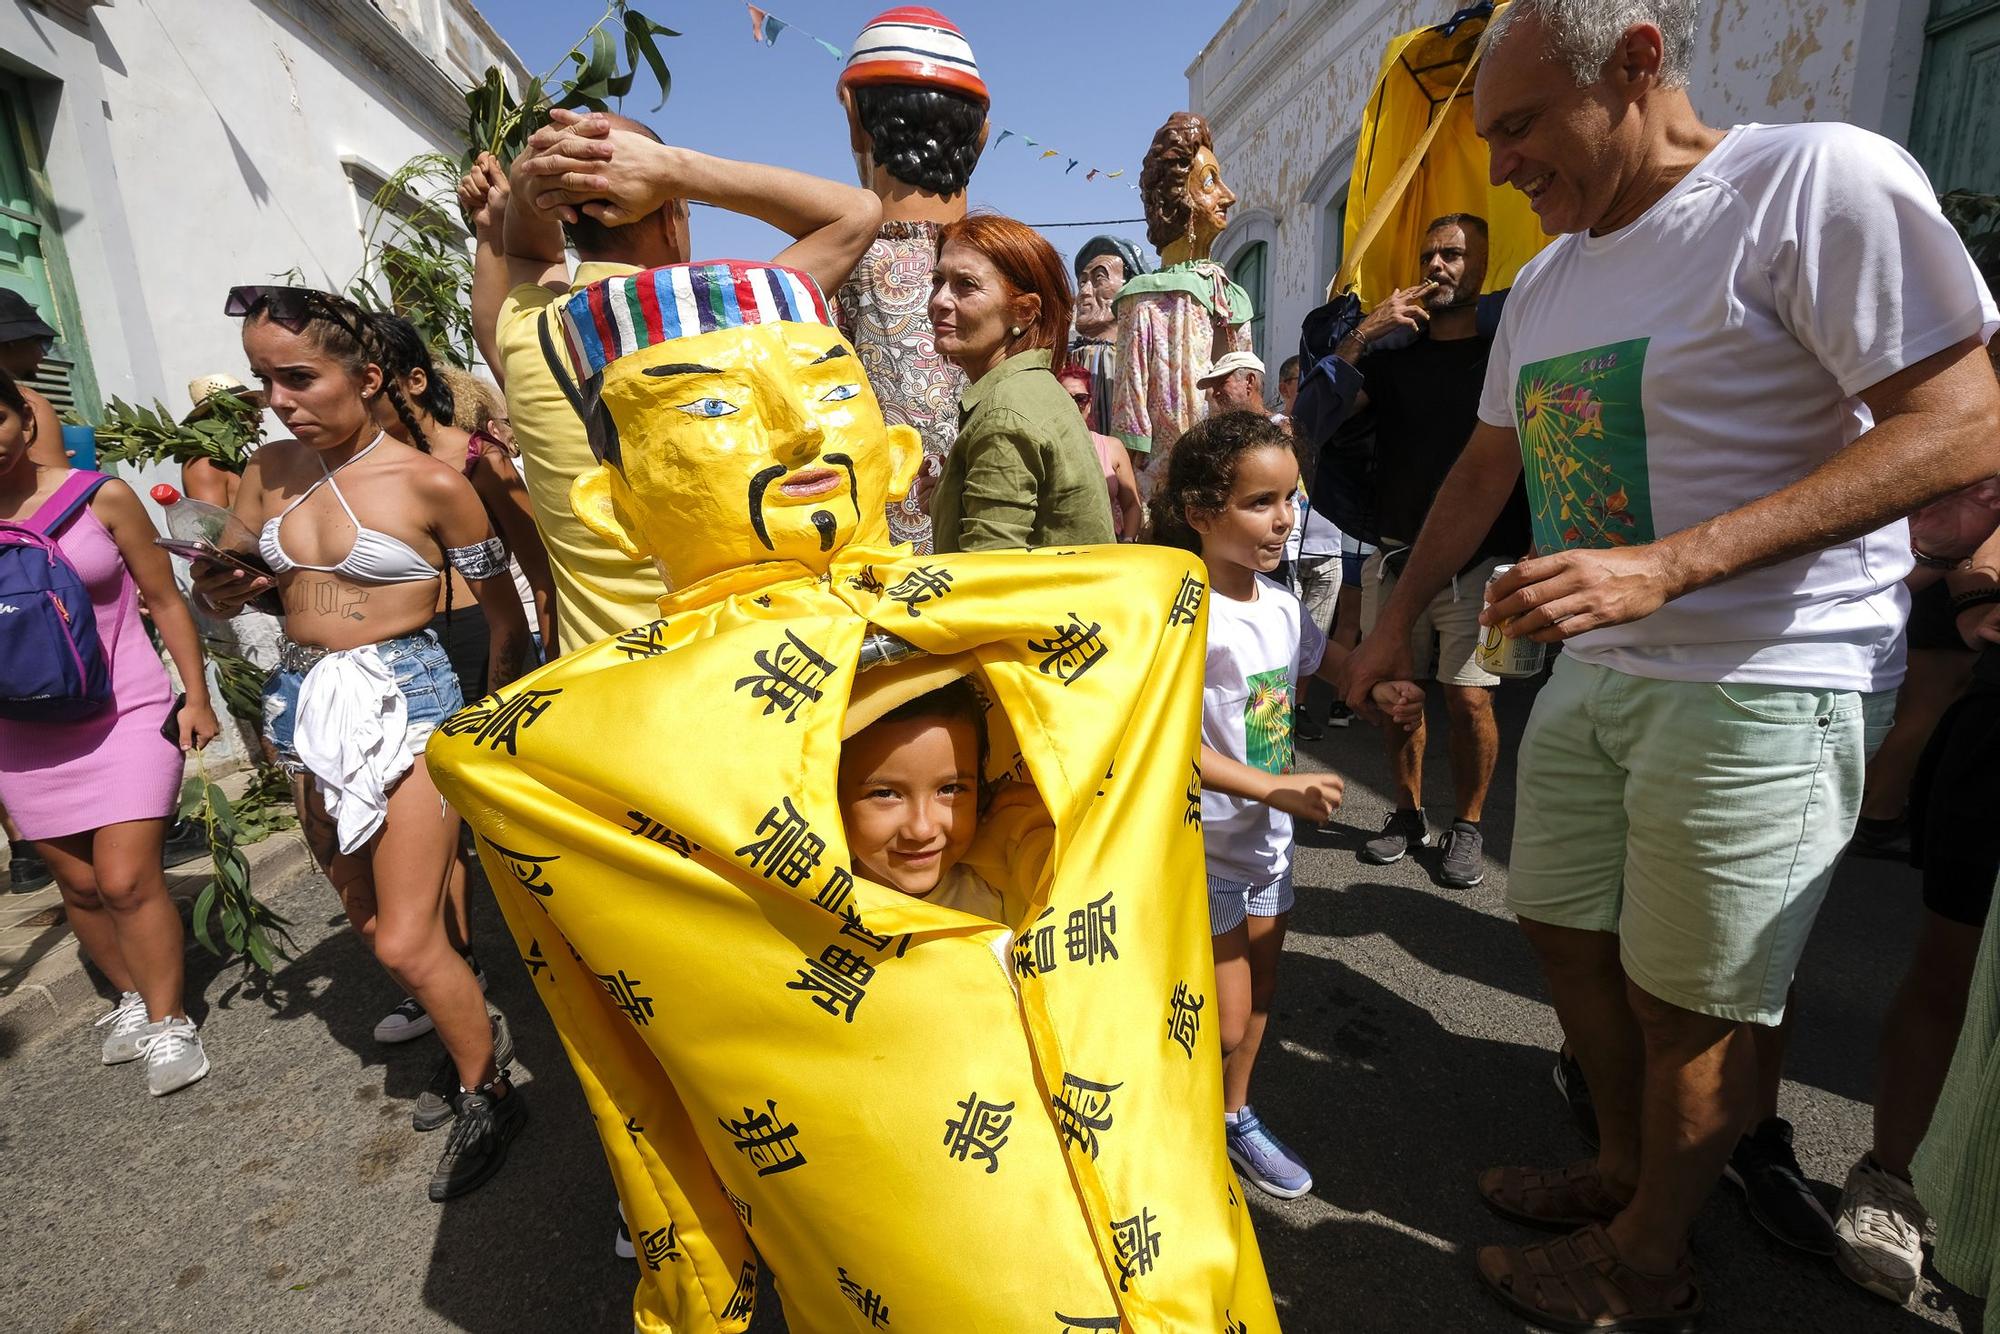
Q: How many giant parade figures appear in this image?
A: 4